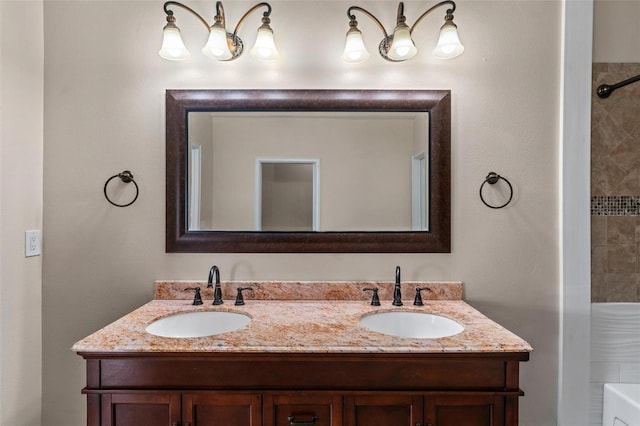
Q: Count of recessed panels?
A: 5